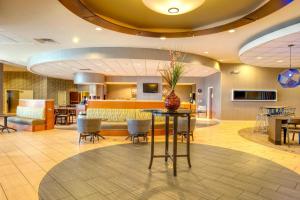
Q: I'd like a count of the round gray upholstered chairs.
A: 3